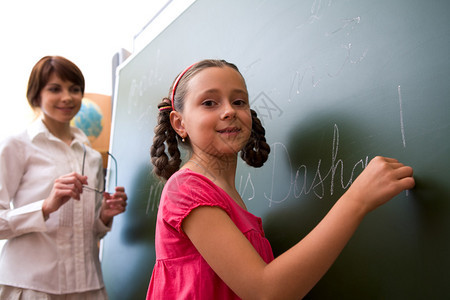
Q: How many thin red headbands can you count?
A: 1